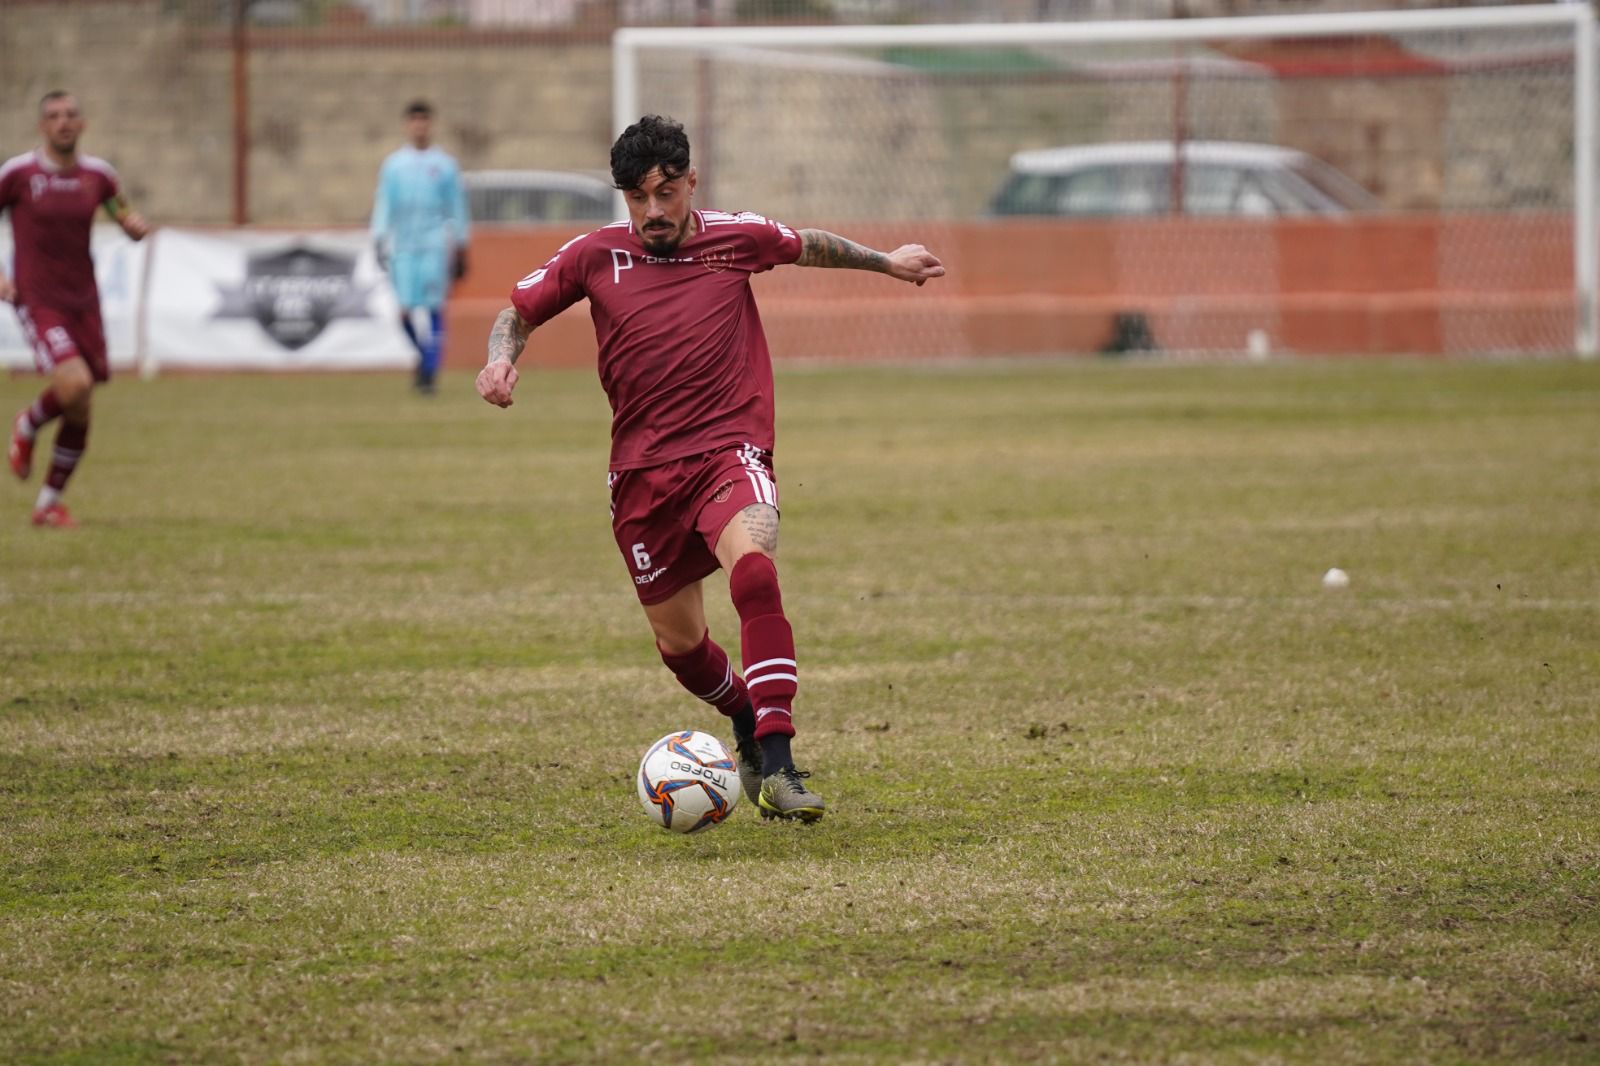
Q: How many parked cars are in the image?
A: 2